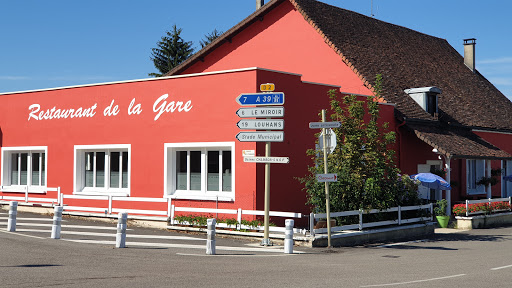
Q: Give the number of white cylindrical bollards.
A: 5